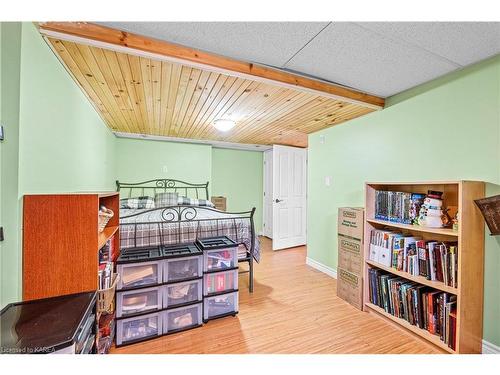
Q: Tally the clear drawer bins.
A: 9